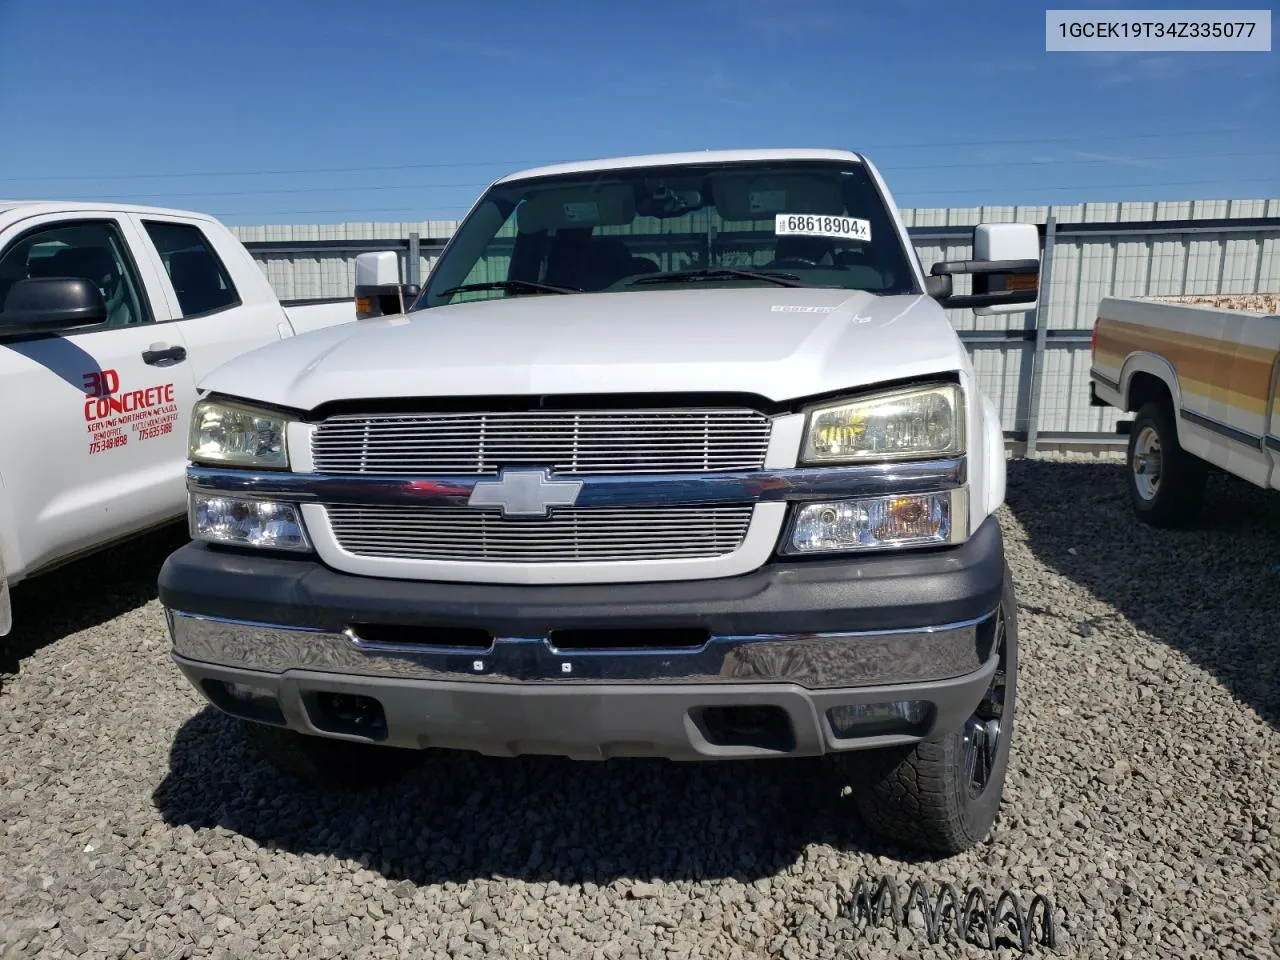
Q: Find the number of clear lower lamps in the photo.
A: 2